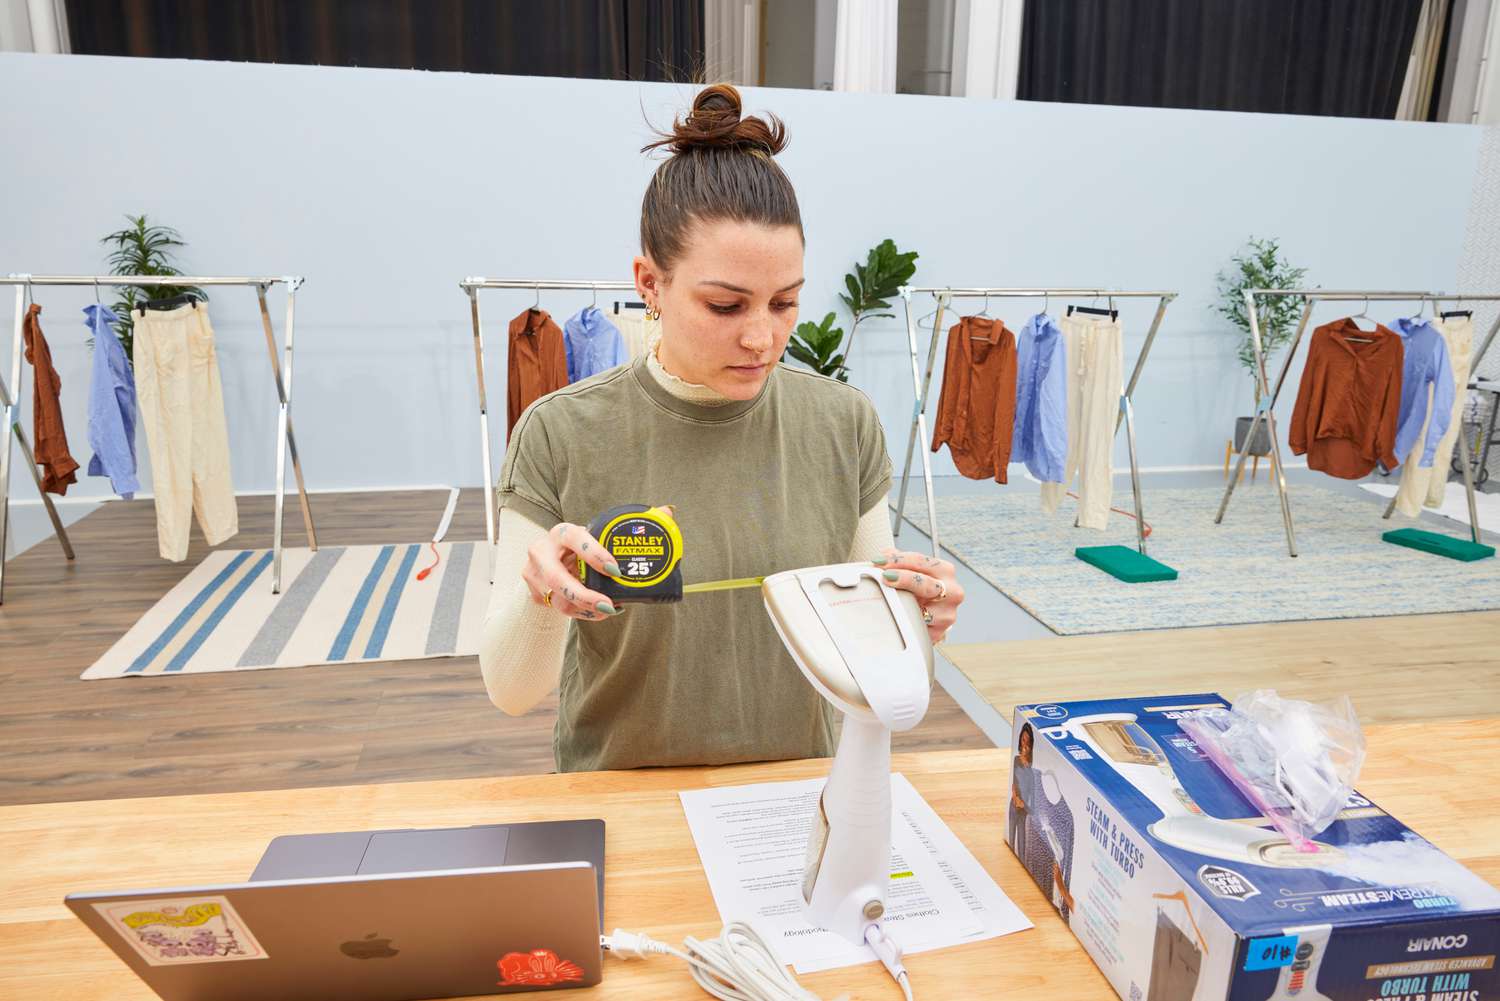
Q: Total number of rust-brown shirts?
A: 4